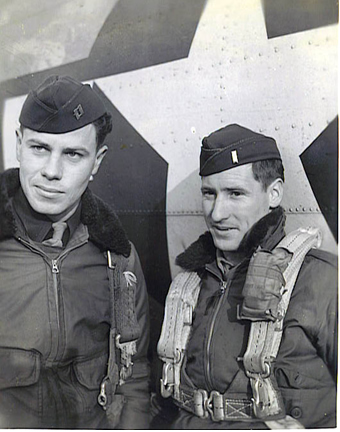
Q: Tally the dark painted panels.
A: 4